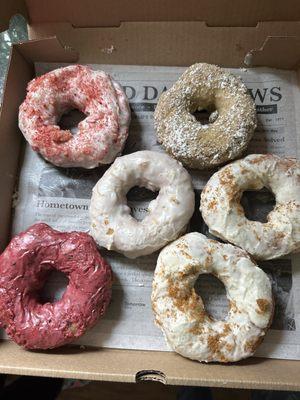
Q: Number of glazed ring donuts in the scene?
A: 5